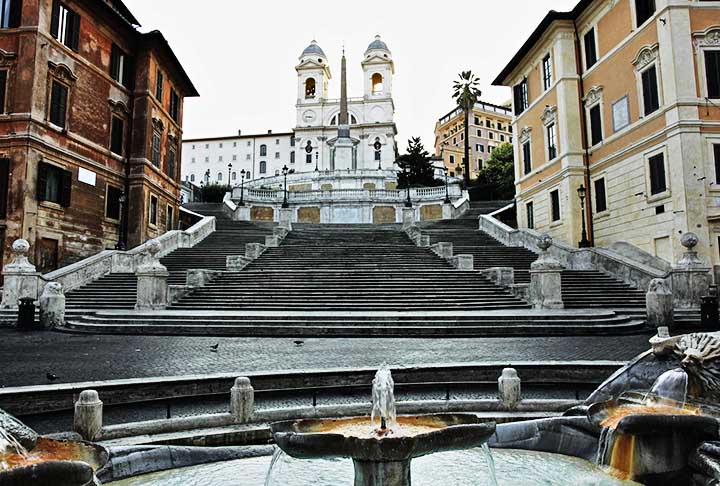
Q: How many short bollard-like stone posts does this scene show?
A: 5